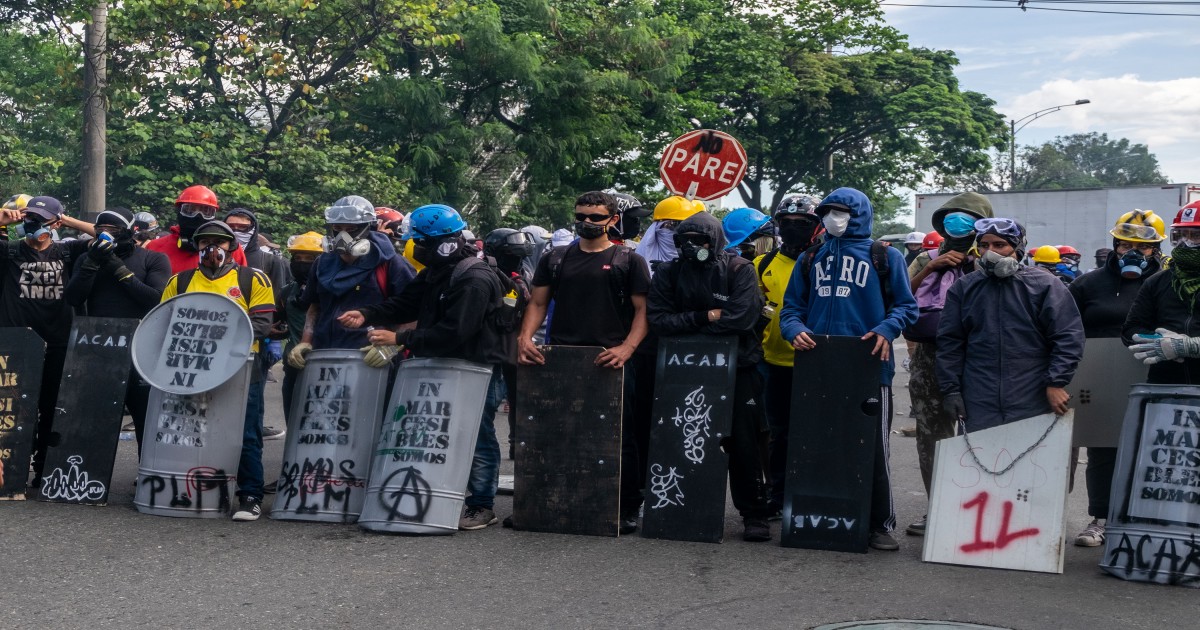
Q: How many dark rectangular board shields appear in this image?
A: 5